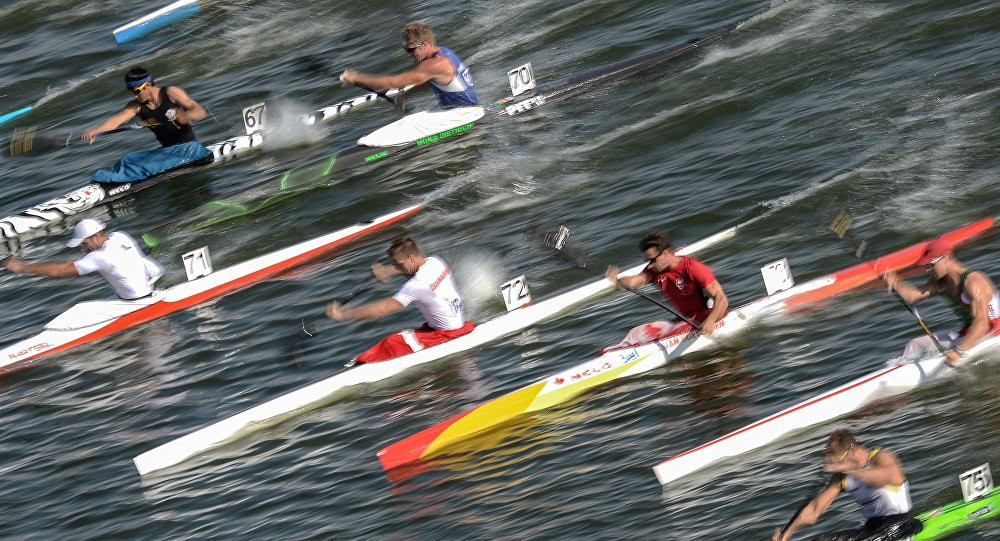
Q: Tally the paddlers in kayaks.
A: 7